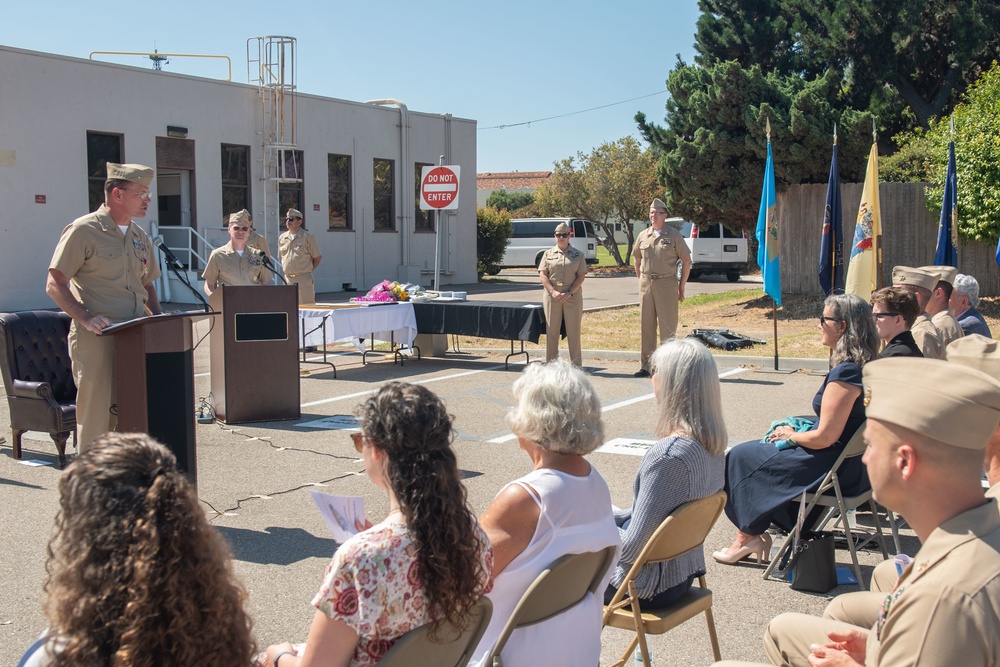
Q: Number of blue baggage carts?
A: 0